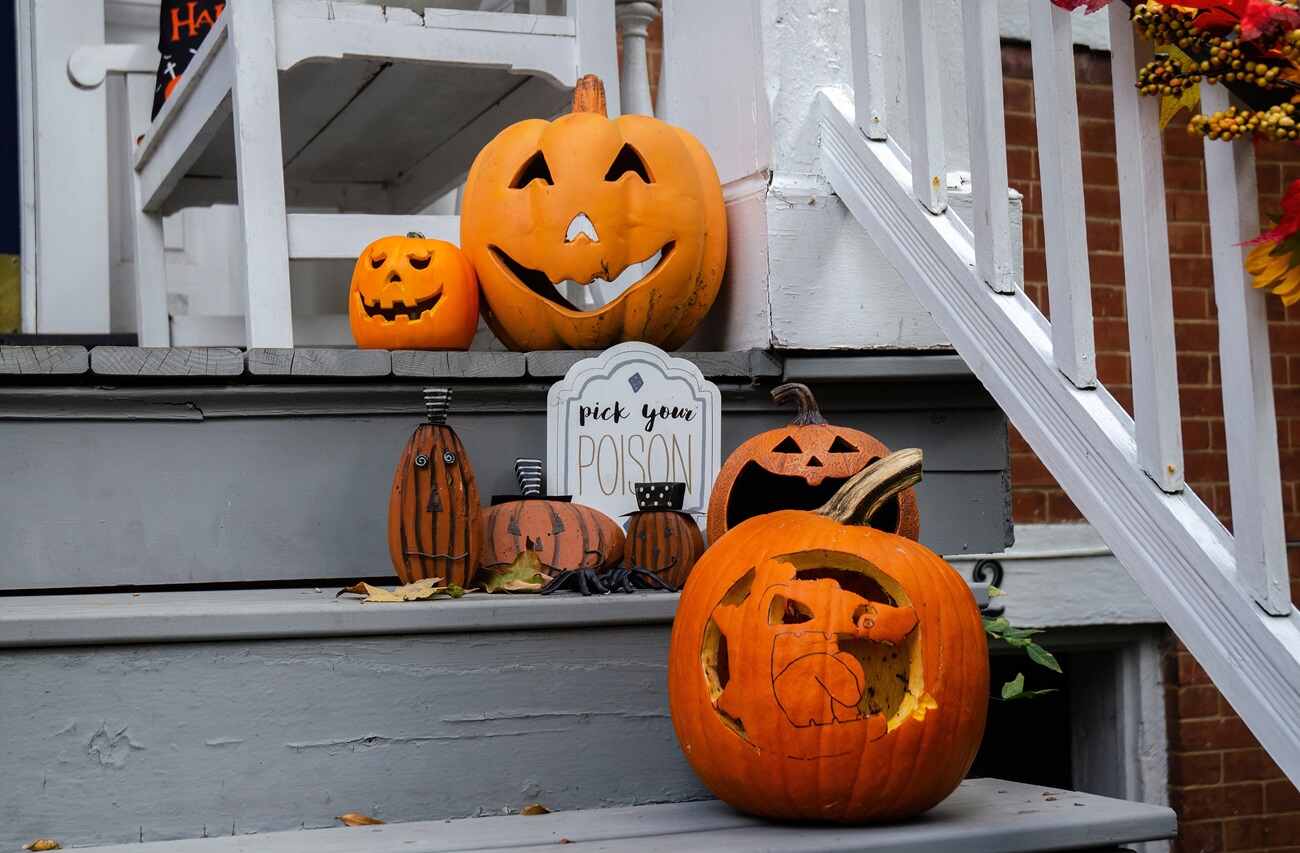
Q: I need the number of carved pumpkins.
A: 4